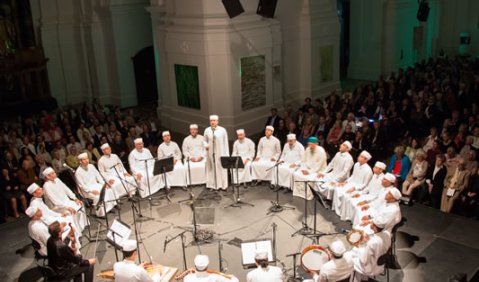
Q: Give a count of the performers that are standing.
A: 1